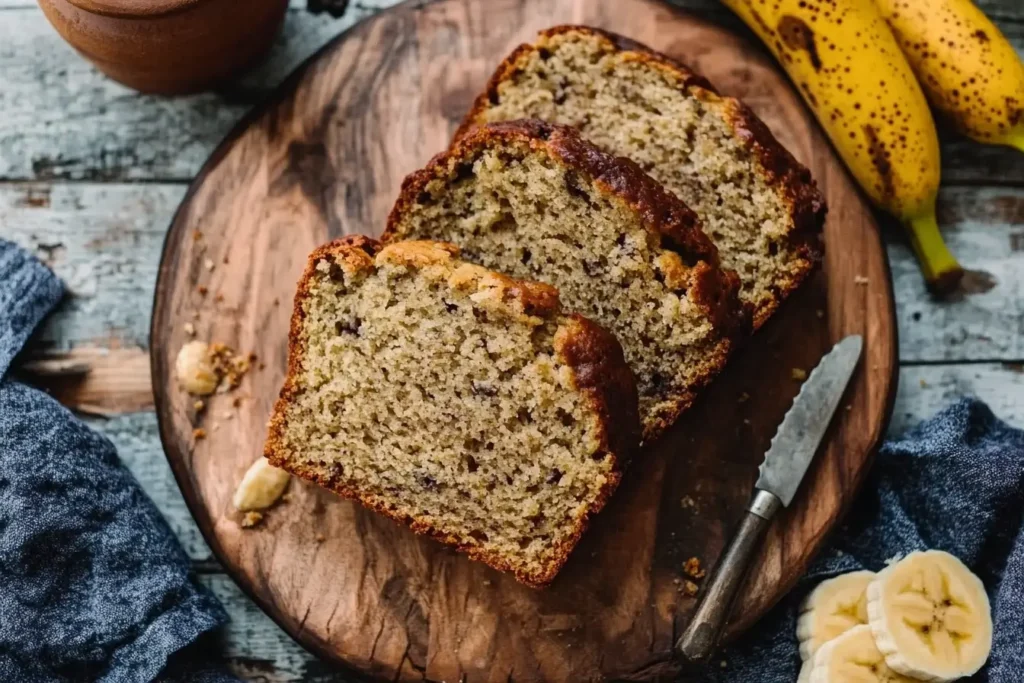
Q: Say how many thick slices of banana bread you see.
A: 3